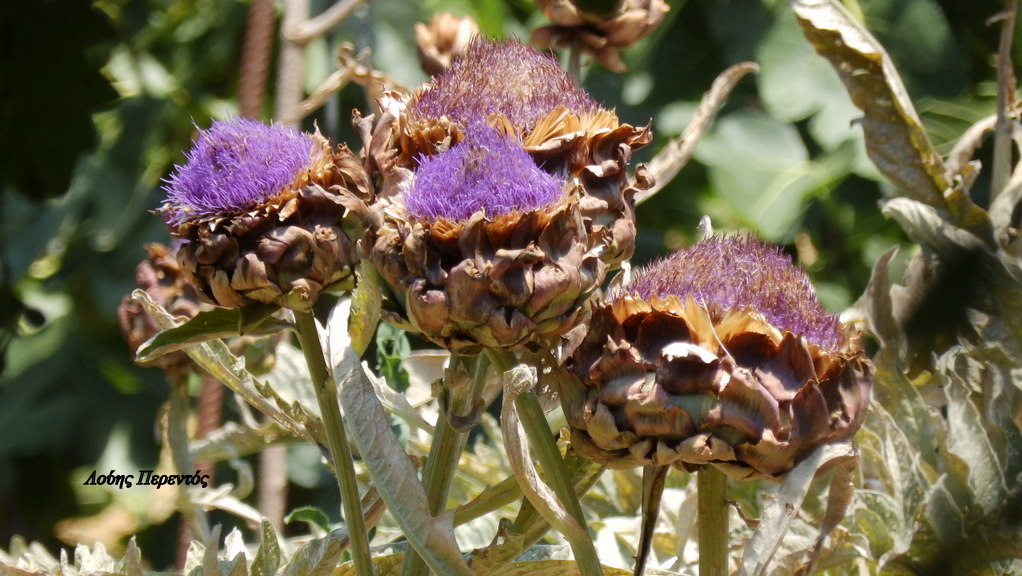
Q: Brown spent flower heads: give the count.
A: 3